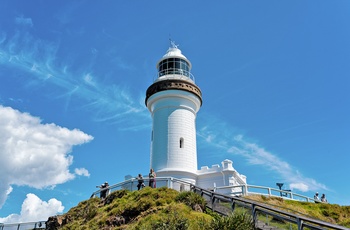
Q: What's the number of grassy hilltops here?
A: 1